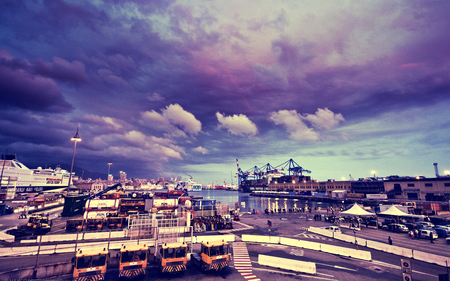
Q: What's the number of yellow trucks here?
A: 4